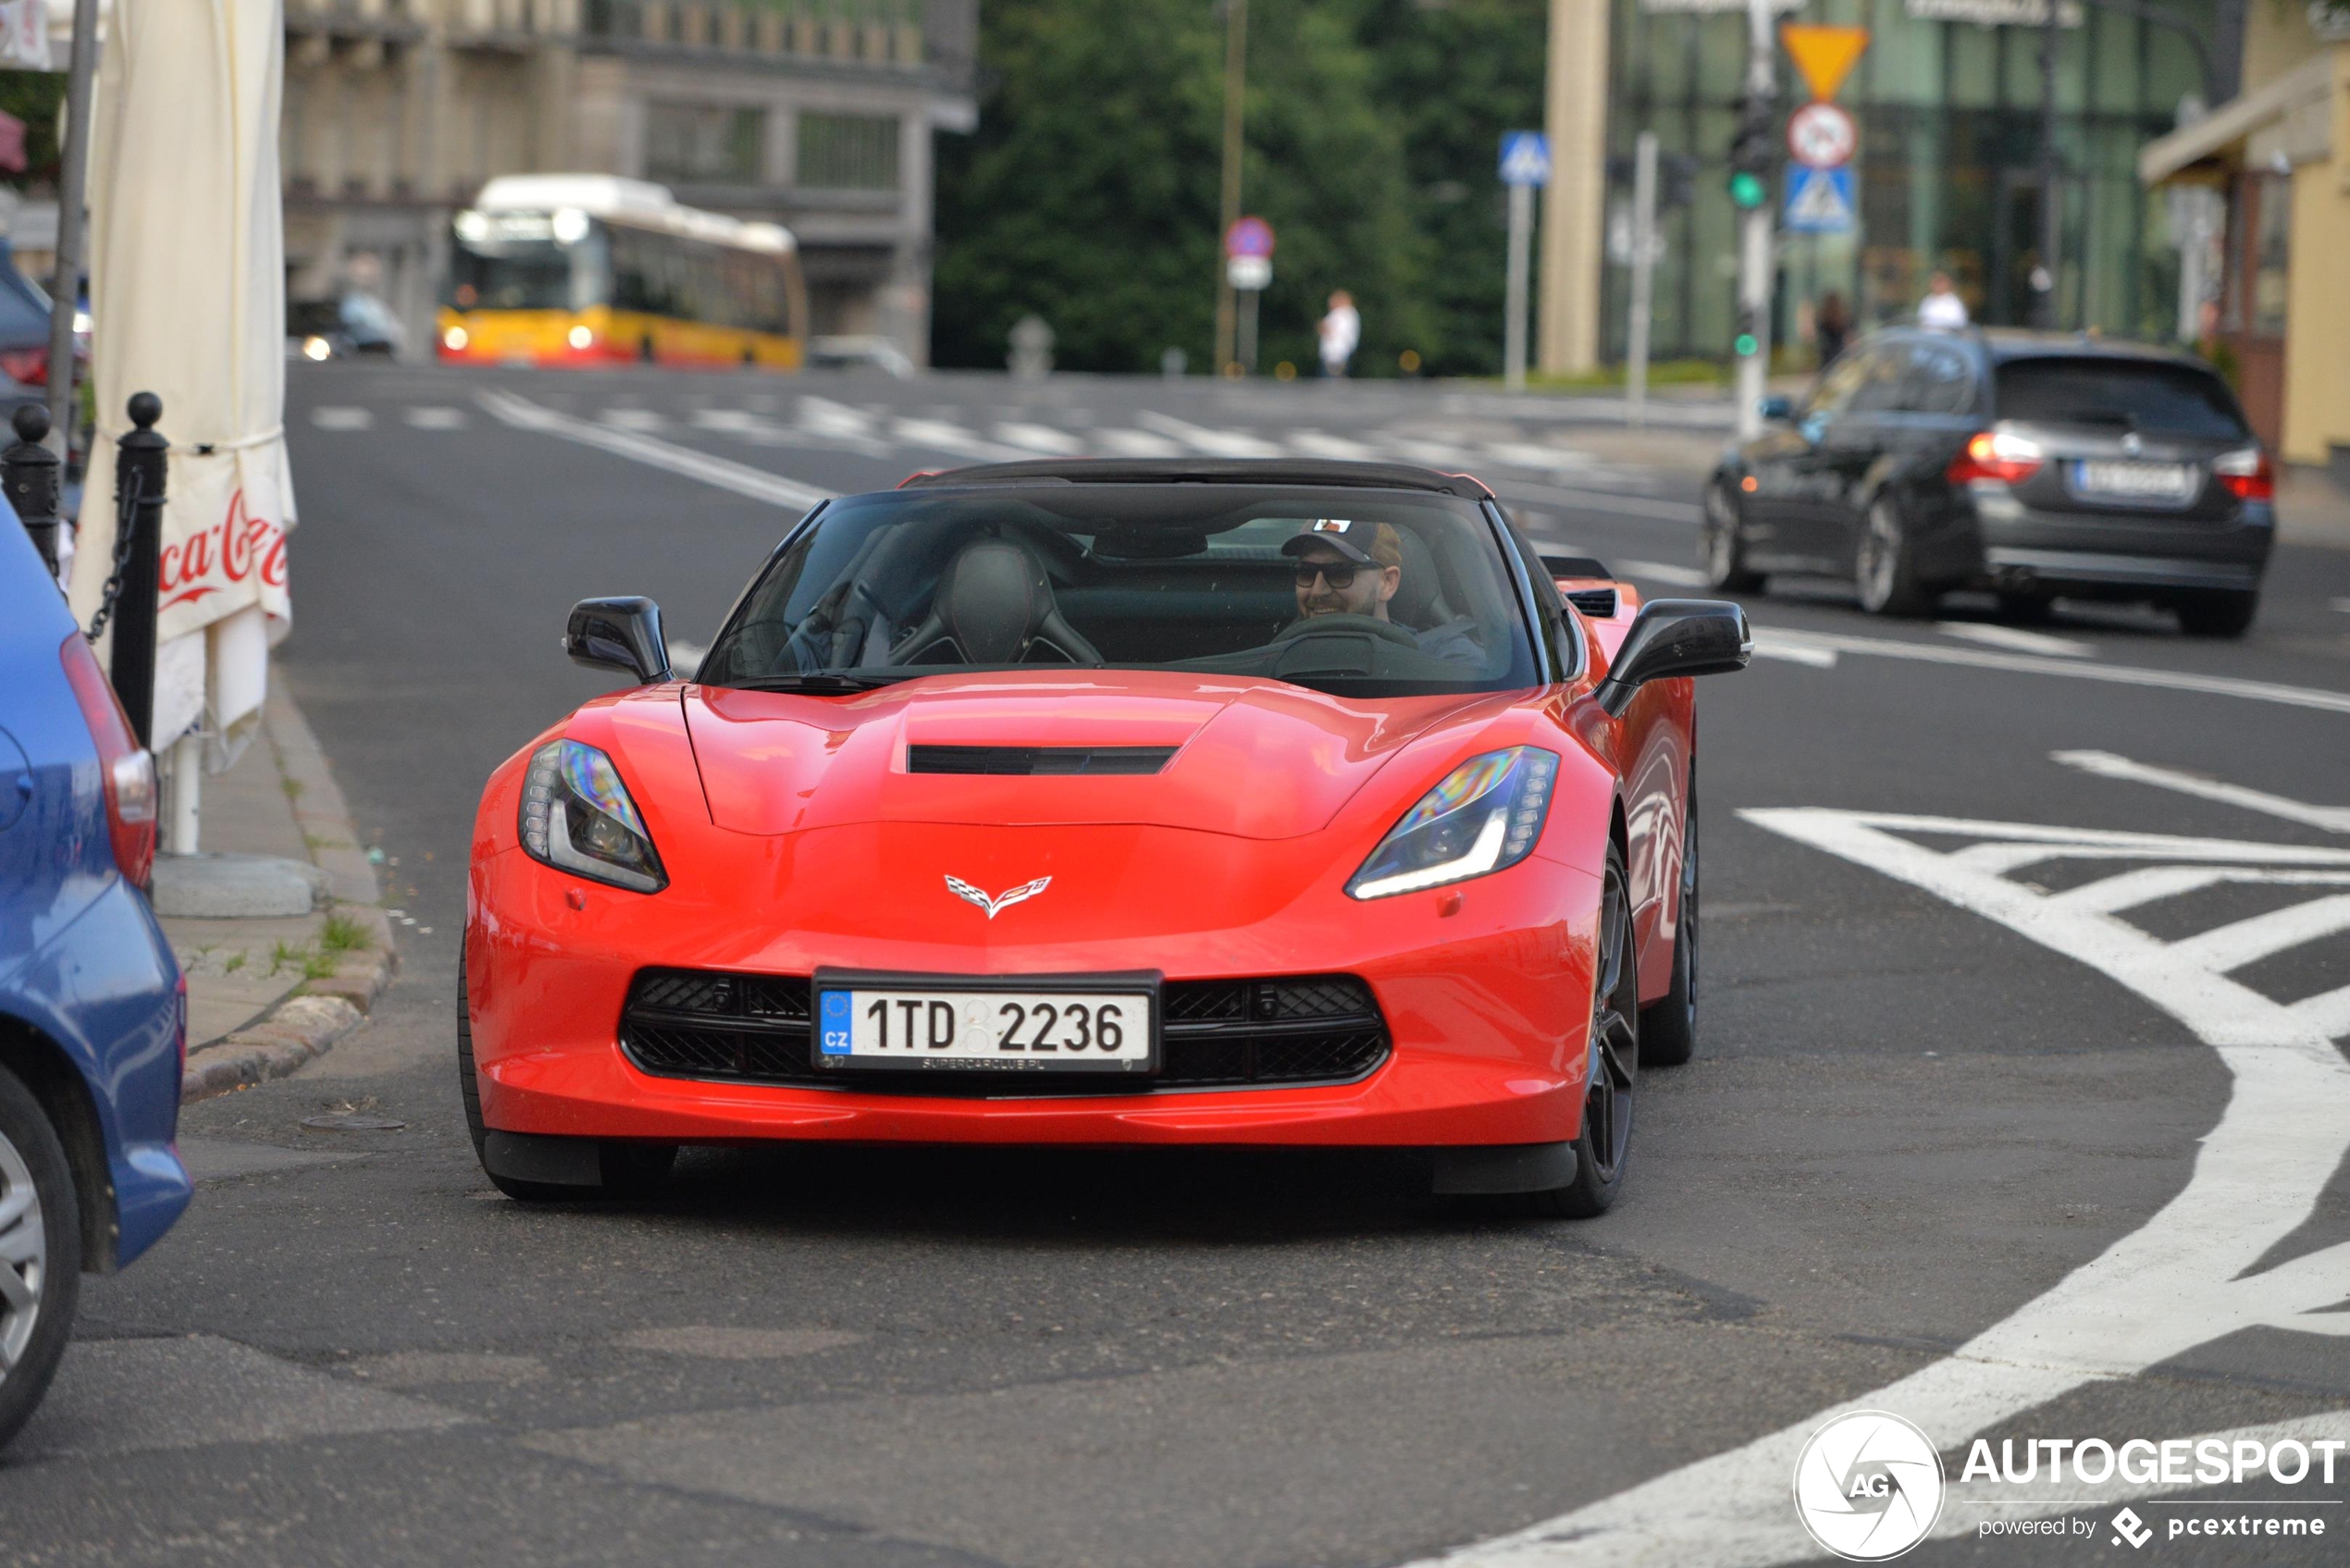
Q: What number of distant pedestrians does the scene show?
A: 3